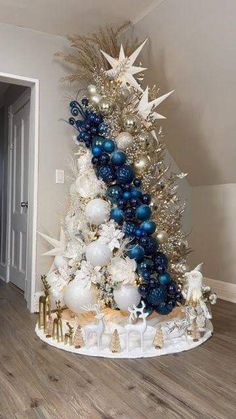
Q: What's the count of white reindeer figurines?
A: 2